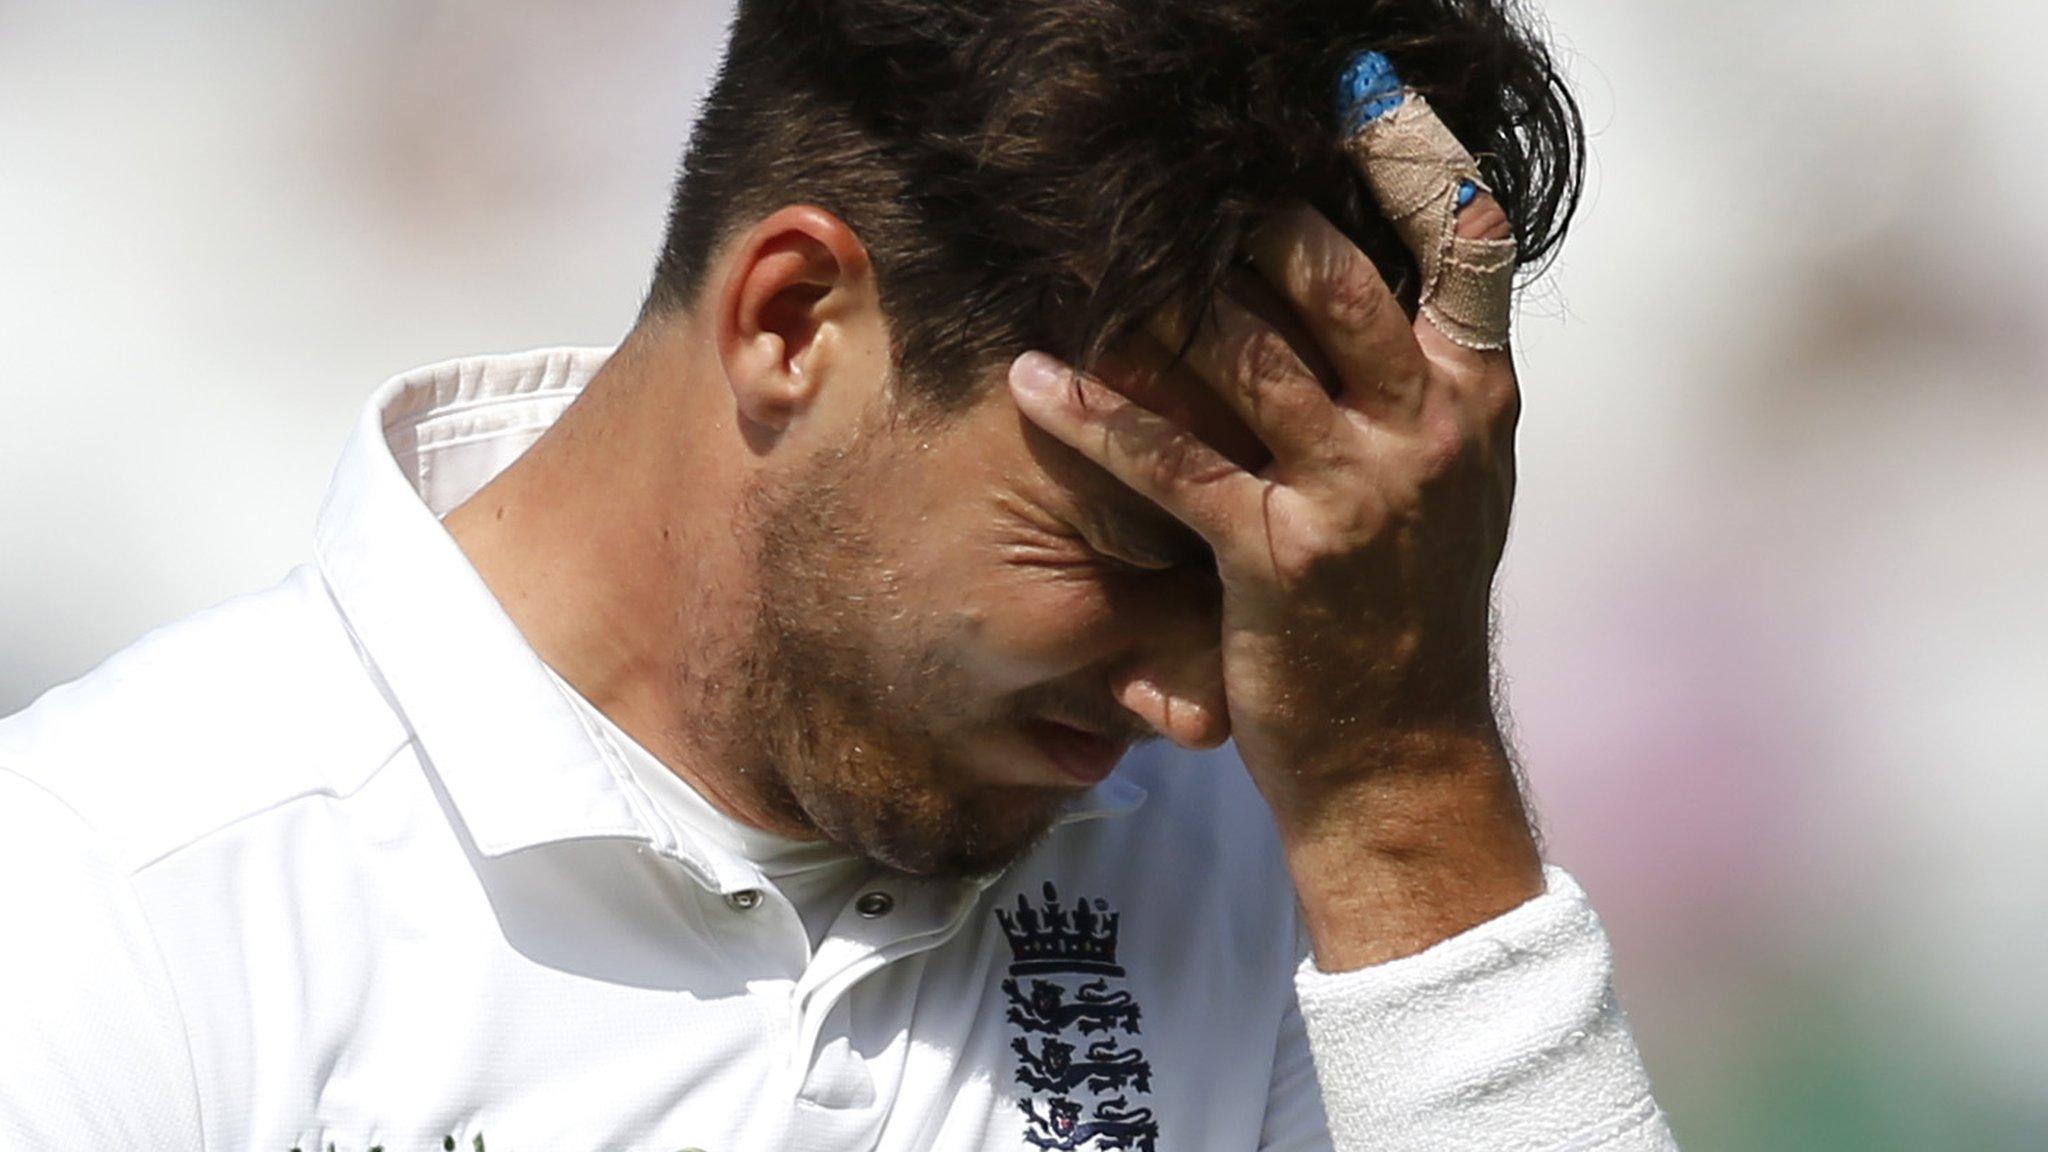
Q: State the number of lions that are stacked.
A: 3